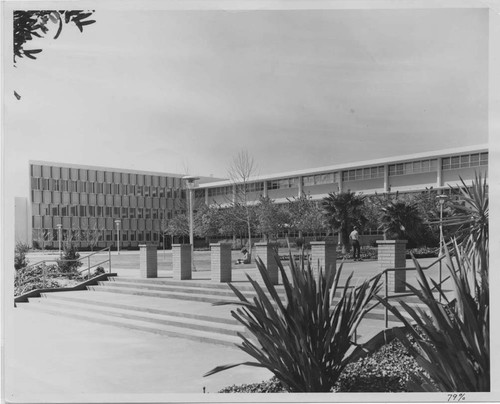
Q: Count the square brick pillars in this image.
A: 6